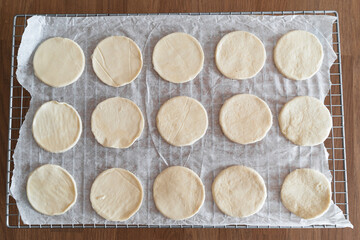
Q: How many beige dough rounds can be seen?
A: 15